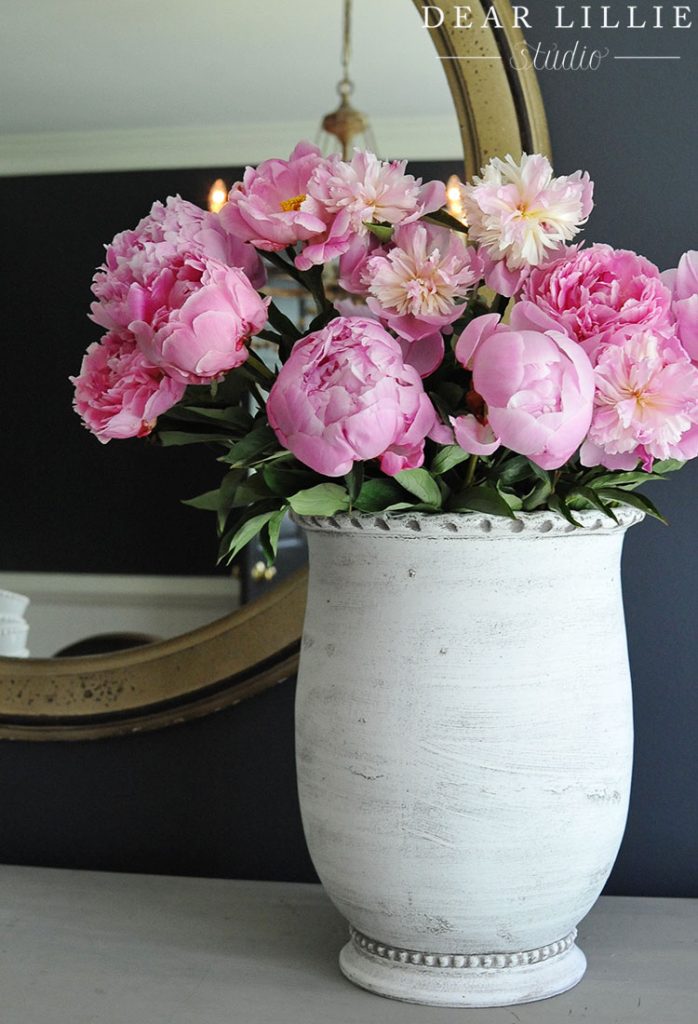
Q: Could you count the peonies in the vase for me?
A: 12